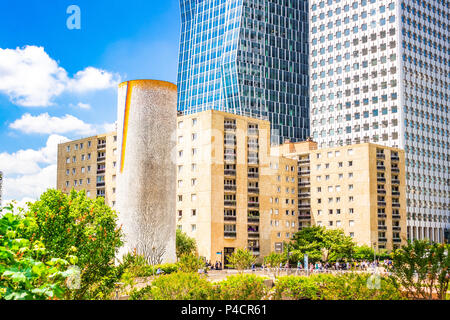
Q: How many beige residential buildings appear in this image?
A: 3